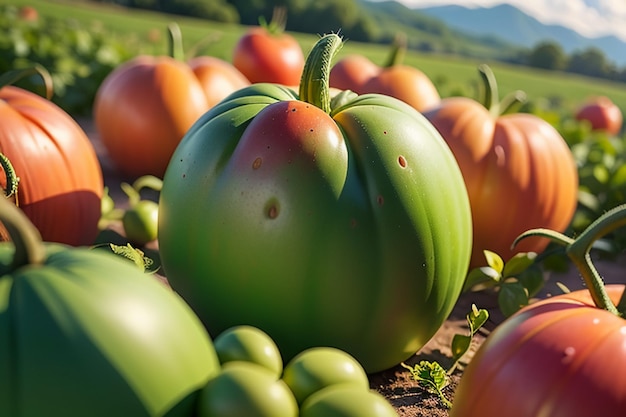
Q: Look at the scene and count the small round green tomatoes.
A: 5